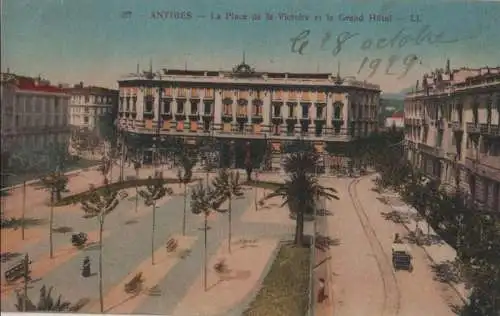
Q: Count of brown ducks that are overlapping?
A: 0